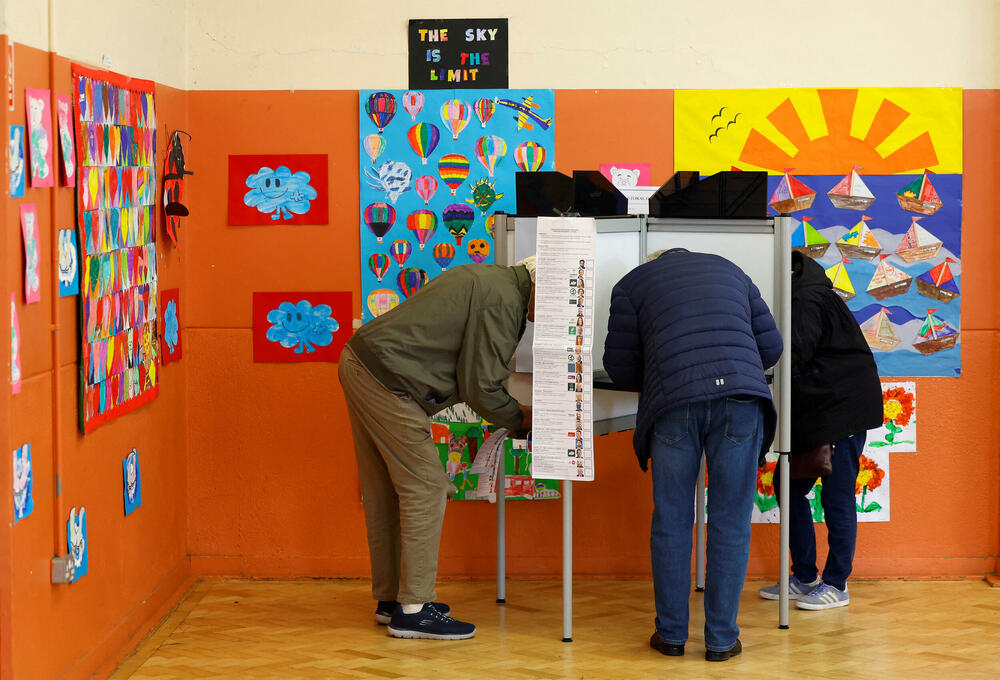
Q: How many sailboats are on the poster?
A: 11